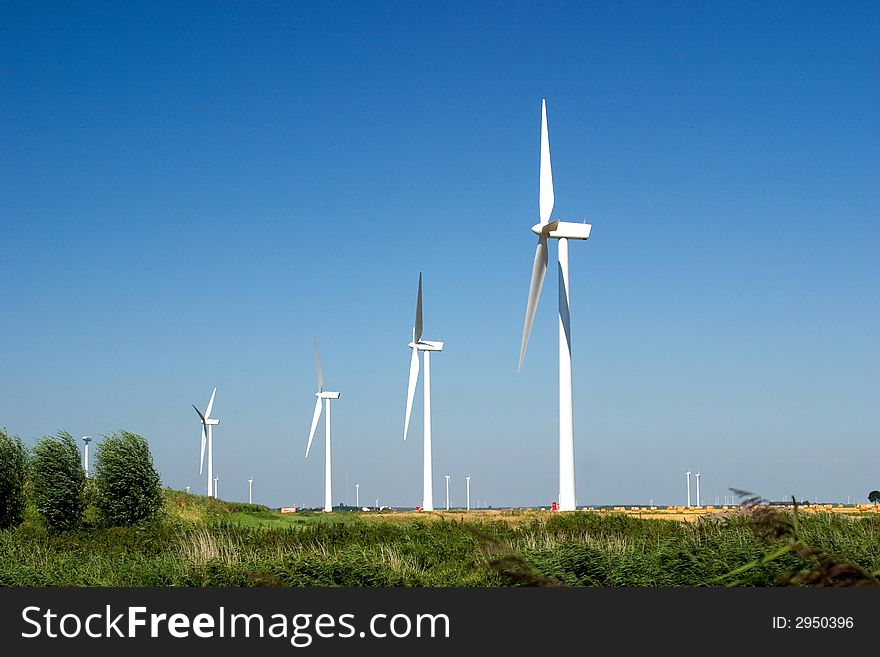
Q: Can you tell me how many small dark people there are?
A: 0